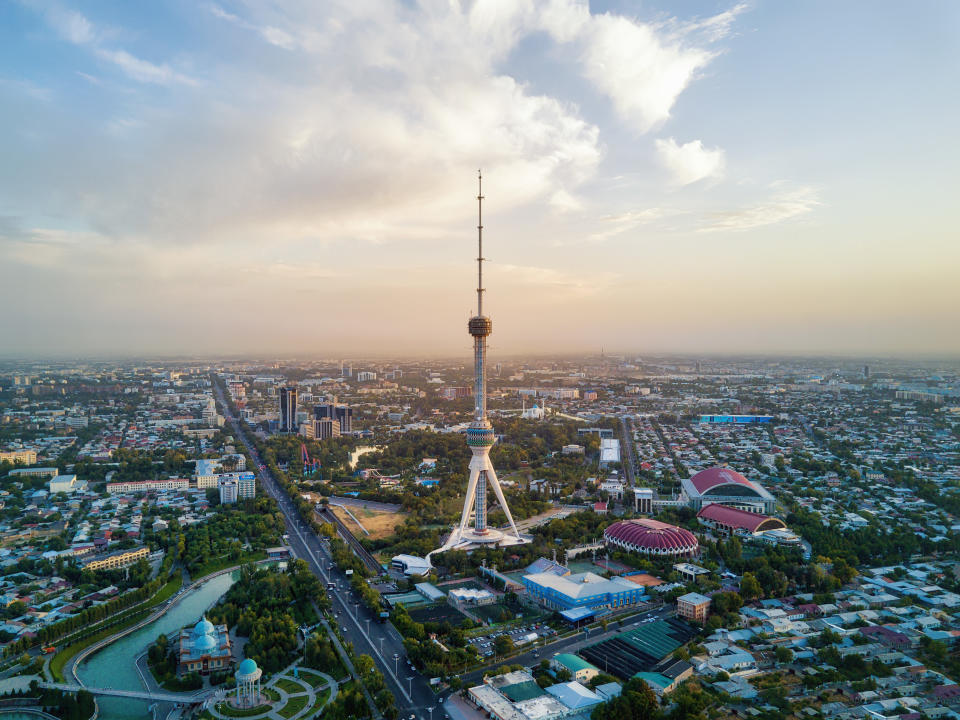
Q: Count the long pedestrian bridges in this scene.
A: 1